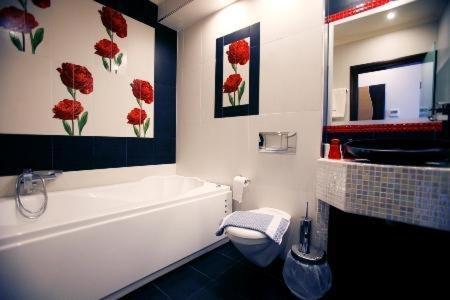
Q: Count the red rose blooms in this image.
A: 10